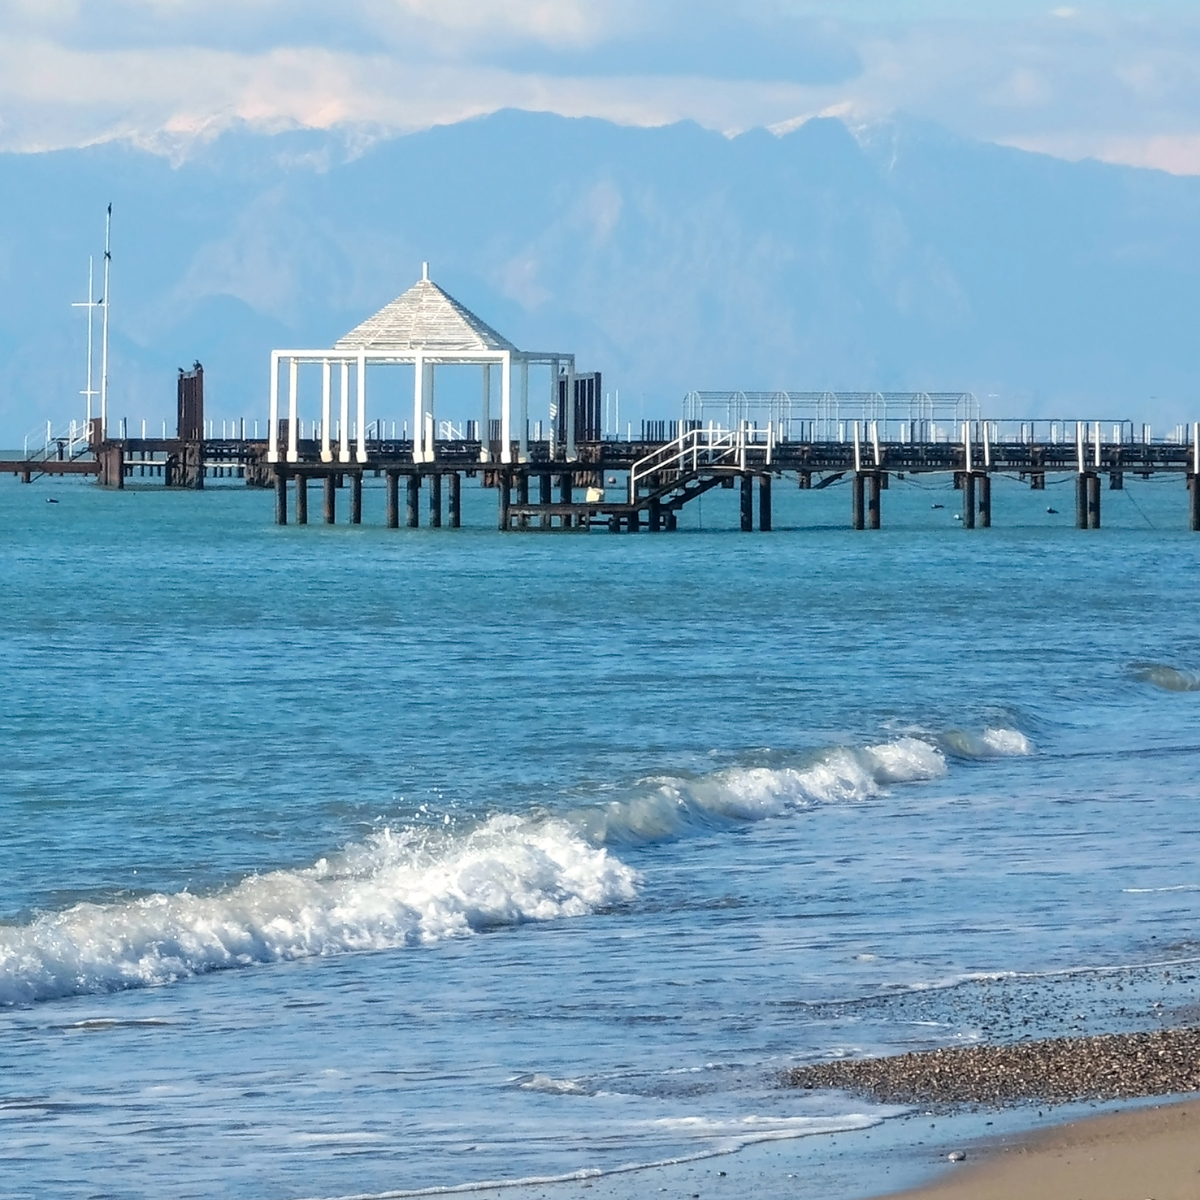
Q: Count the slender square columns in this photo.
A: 12